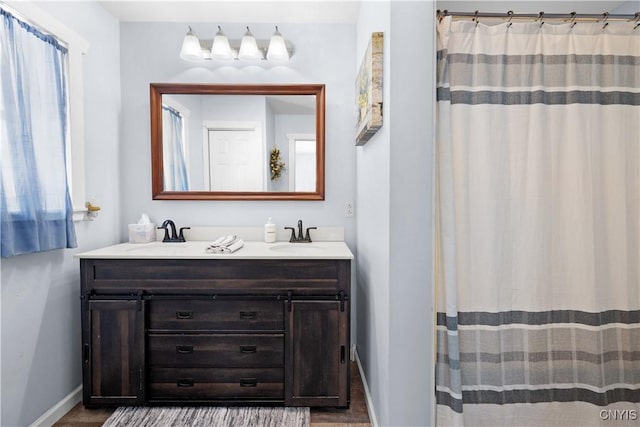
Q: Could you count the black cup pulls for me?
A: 6